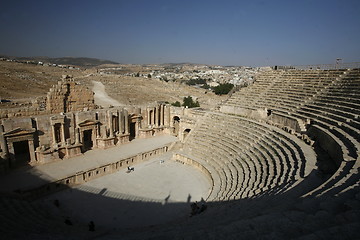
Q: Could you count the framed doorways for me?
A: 3